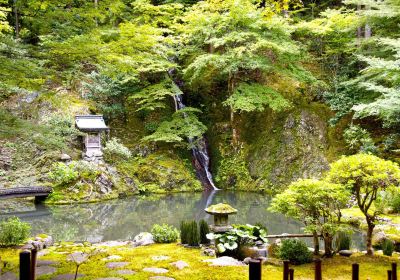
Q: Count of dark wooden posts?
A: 9